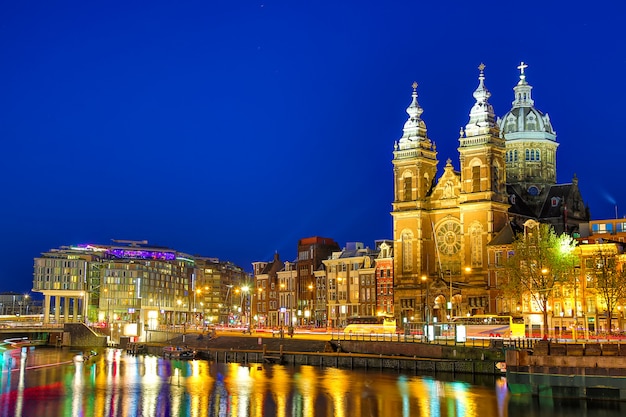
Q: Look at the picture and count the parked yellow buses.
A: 2